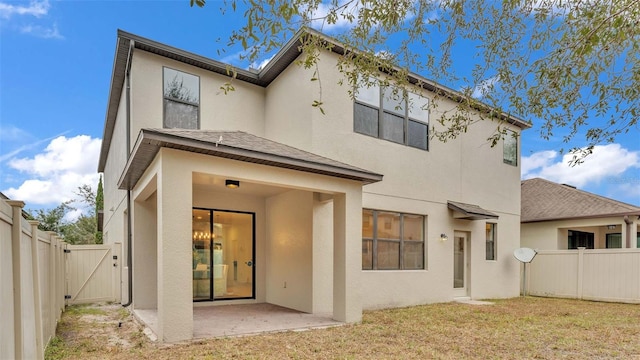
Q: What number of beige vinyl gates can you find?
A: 1